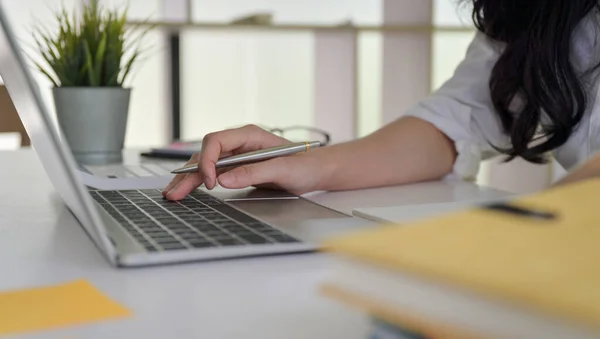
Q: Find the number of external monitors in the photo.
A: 0